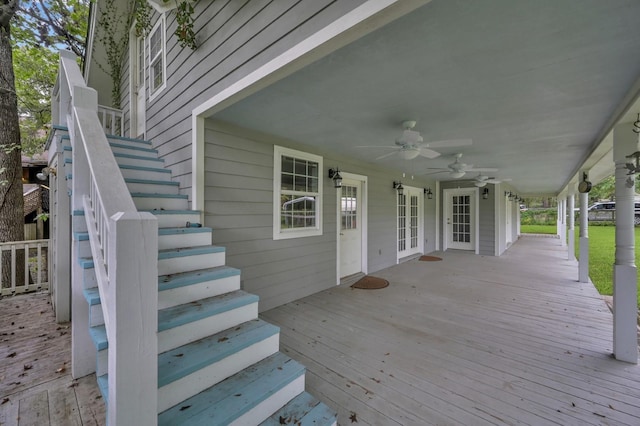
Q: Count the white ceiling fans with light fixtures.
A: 3